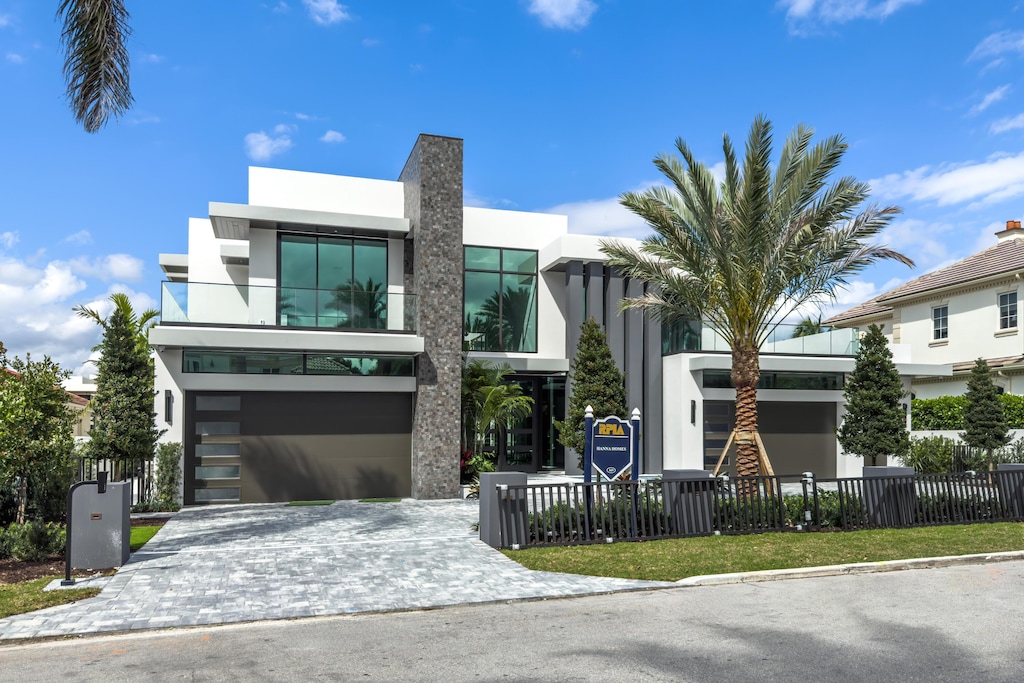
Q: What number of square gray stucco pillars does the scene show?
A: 5